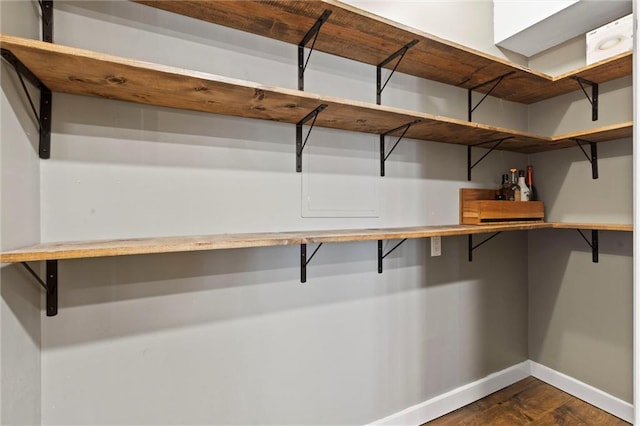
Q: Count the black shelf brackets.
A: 15